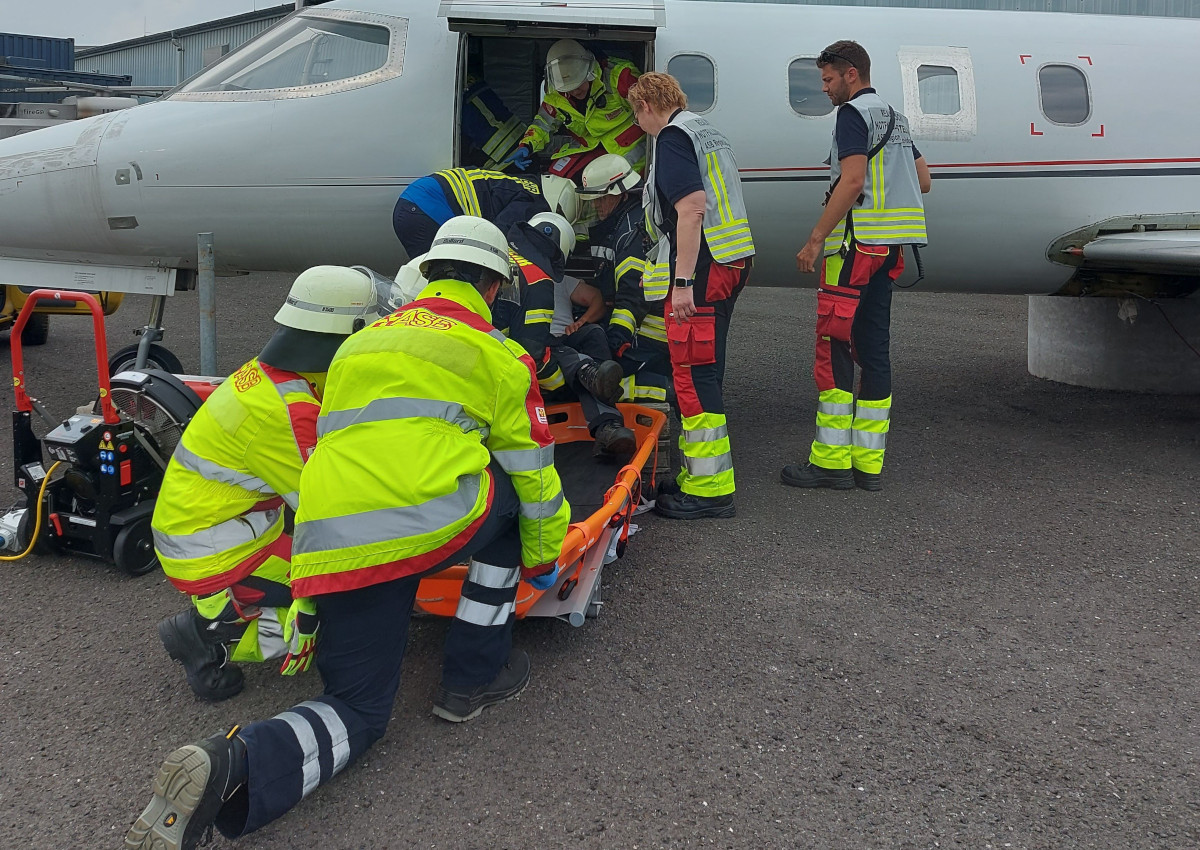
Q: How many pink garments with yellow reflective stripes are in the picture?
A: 0